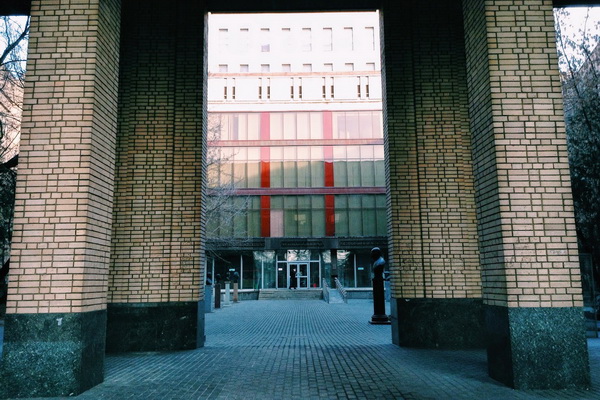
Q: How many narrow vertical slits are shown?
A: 10